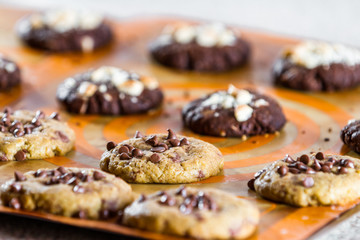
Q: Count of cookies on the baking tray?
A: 12